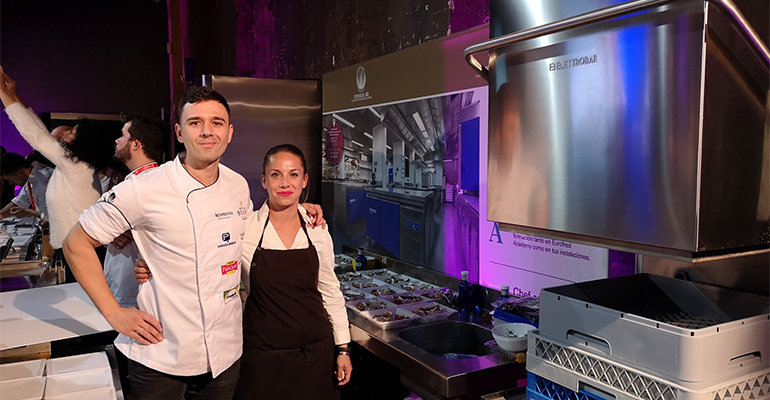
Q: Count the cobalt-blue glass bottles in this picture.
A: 3